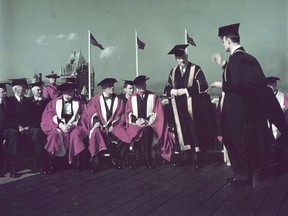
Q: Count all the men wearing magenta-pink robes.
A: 3